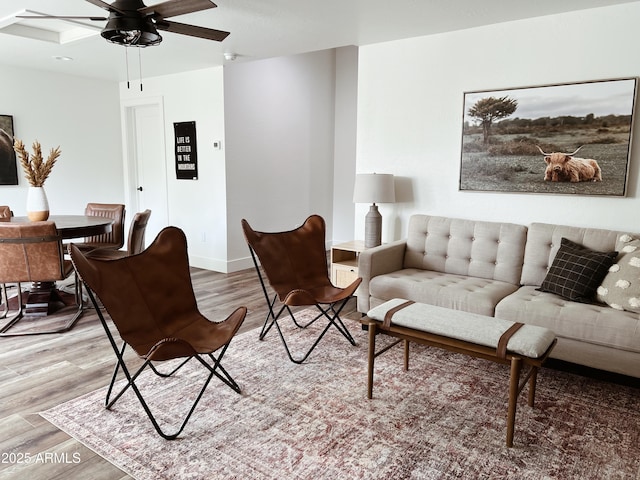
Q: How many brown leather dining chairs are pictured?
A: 4